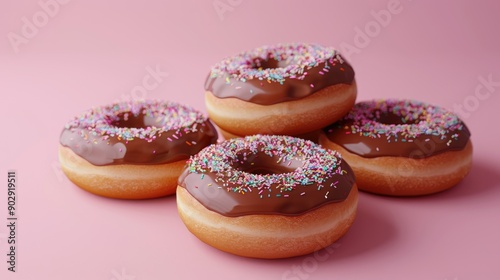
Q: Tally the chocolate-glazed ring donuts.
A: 4